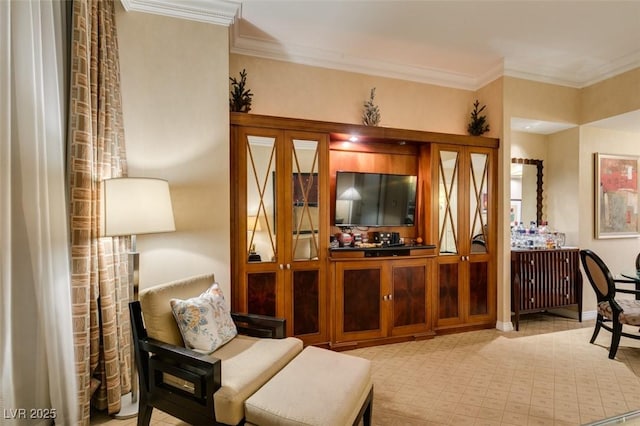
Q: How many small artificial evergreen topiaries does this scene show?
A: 3